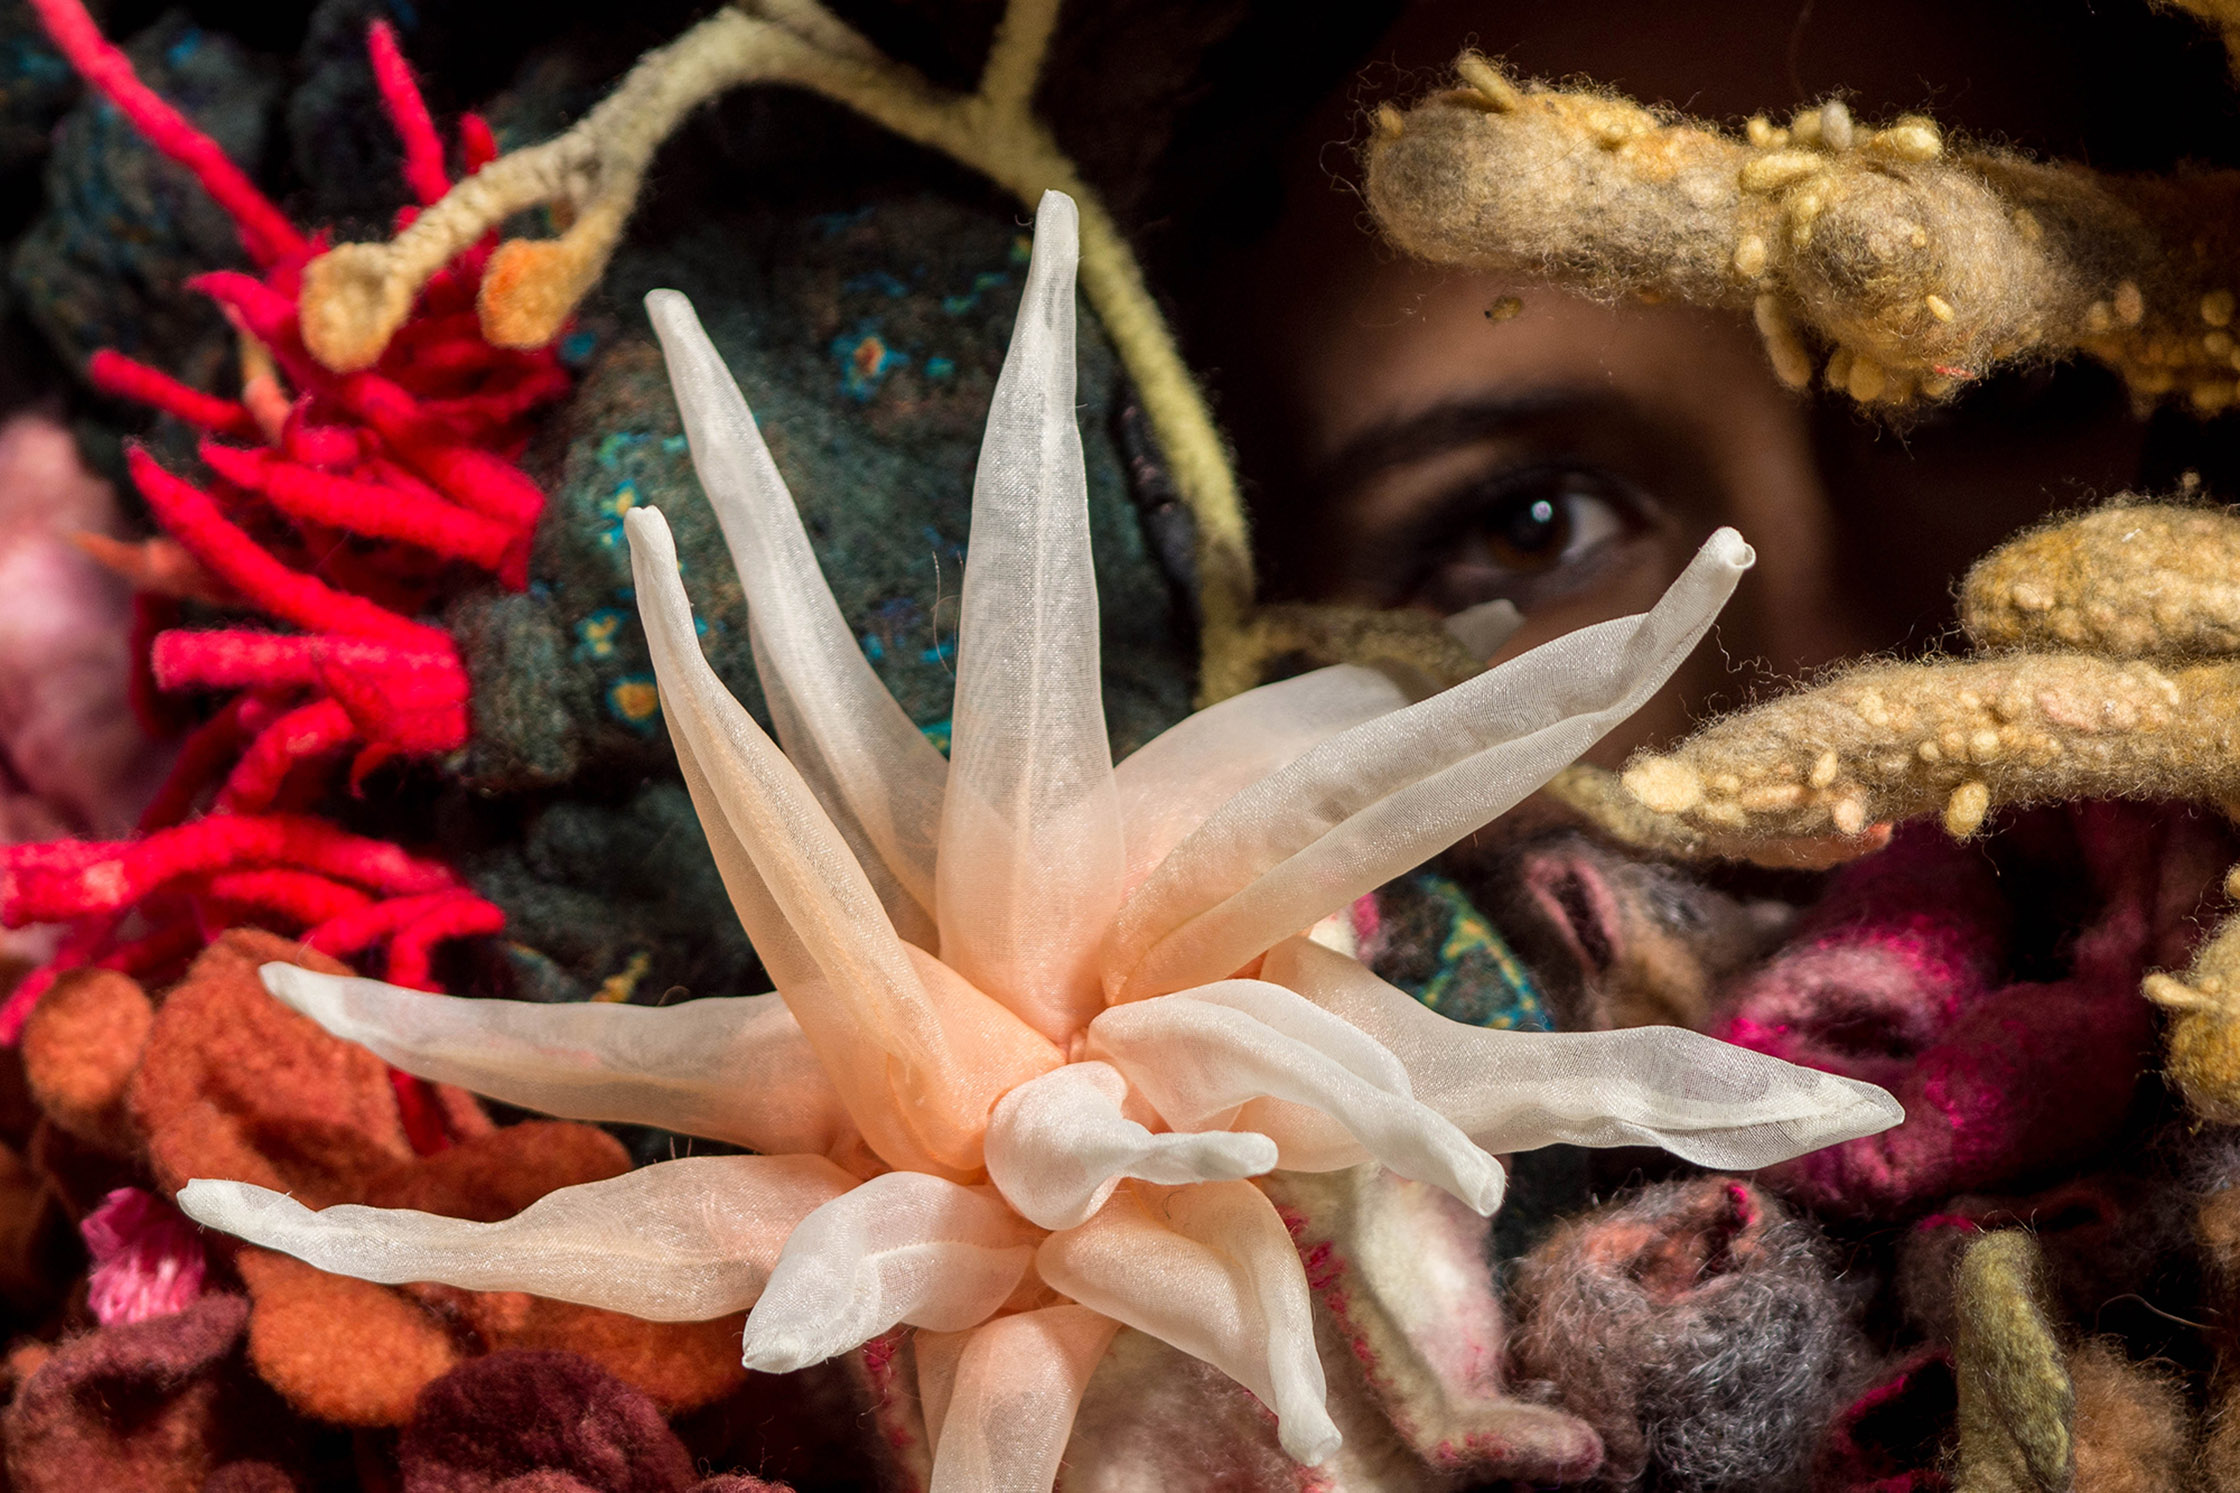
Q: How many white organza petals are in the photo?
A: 13